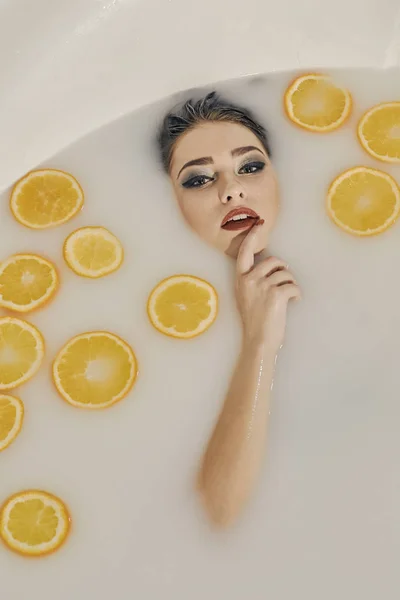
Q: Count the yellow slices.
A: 11